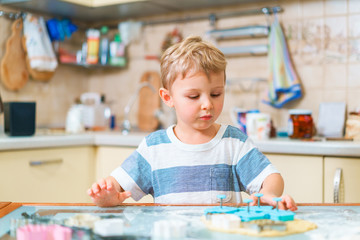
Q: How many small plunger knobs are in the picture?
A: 4